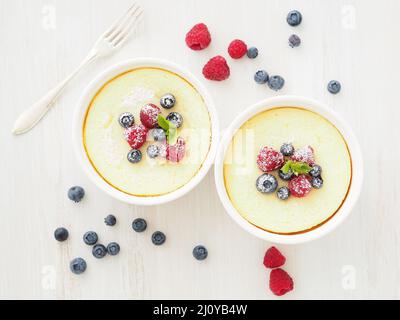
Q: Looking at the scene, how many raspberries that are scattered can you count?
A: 5